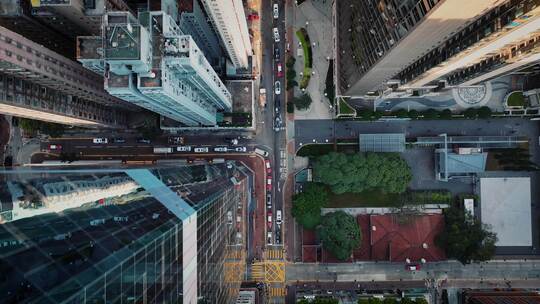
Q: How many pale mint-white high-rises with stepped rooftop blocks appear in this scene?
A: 1